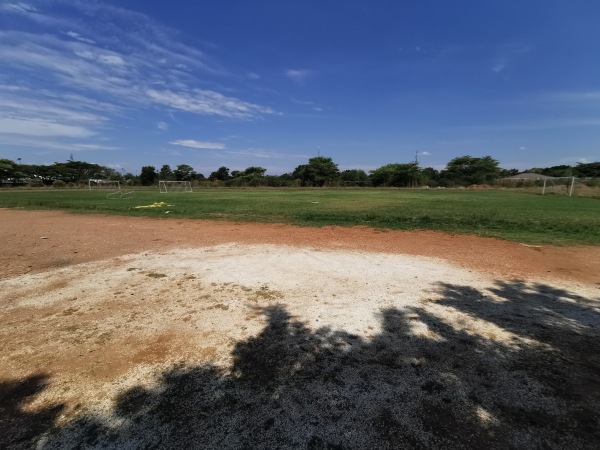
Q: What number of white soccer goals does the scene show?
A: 3